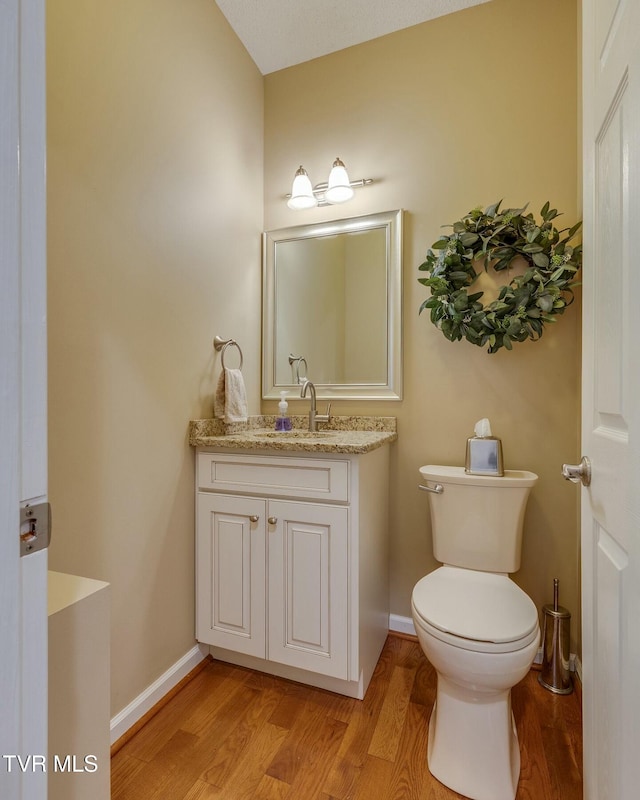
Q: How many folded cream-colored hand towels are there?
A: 1